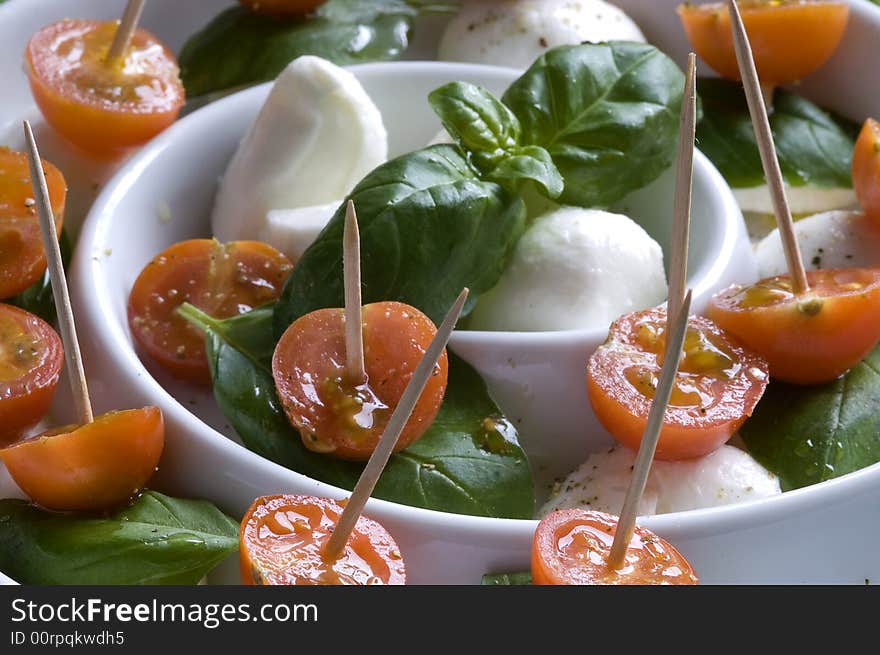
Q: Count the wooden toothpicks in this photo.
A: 7